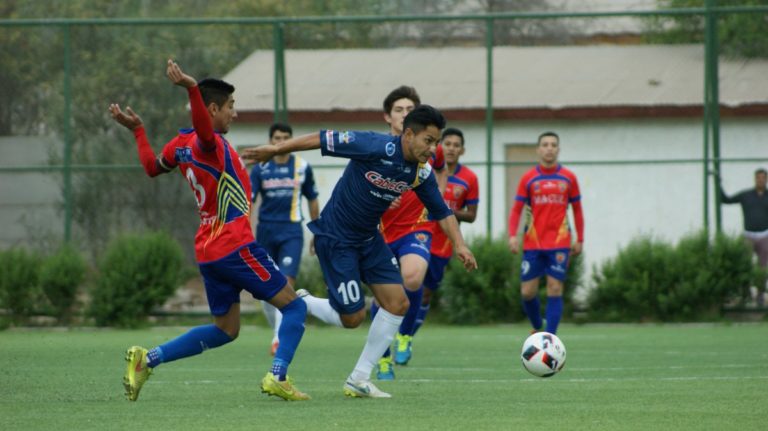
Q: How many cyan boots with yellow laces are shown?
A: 2